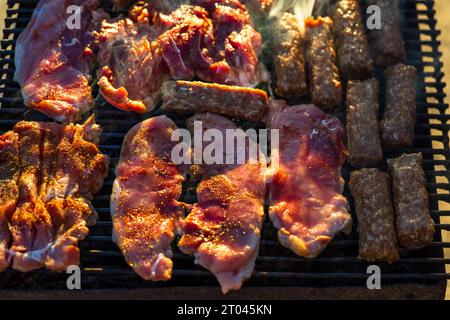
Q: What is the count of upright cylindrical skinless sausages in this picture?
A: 8